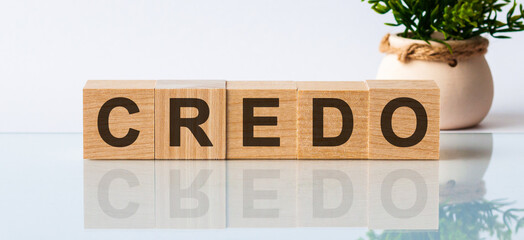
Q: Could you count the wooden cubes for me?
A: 5